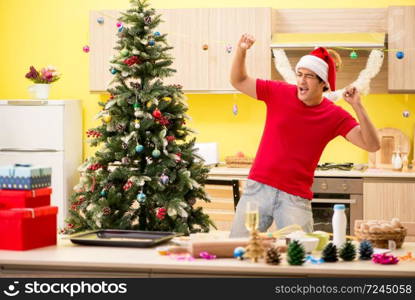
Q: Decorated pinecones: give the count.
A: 5